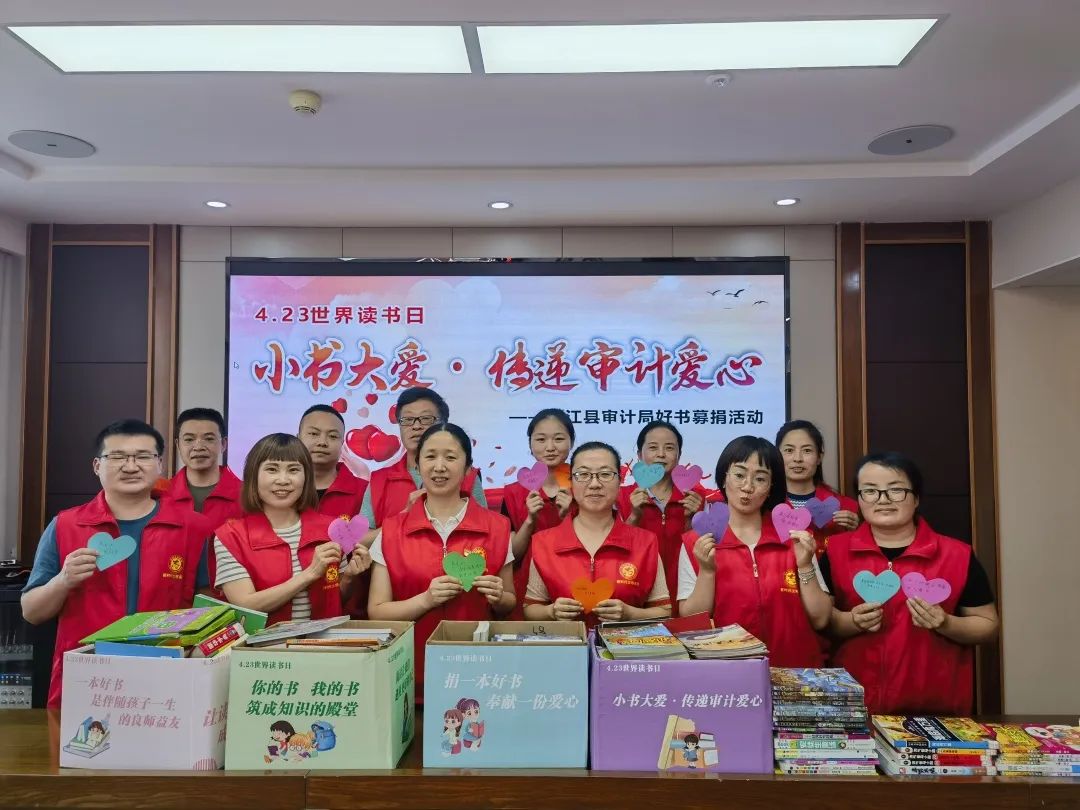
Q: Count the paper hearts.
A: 13